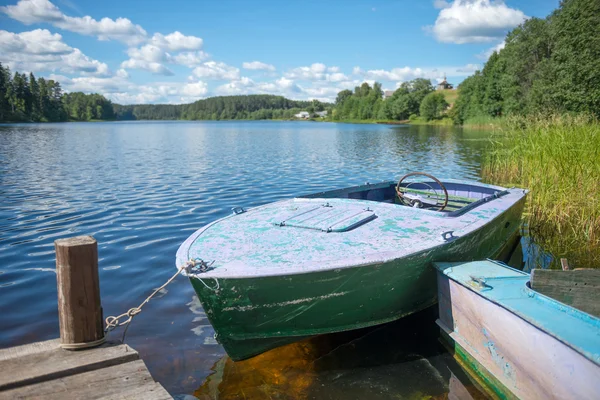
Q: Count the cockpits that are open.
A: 1